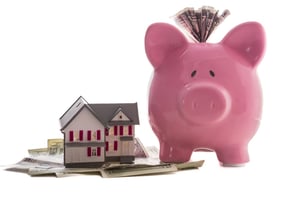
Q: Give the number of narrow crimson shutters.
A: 12